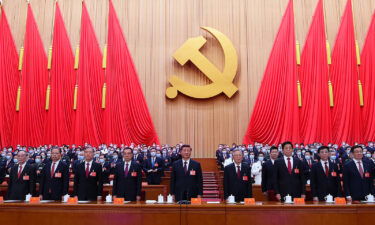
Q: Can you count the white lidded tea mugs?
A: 9